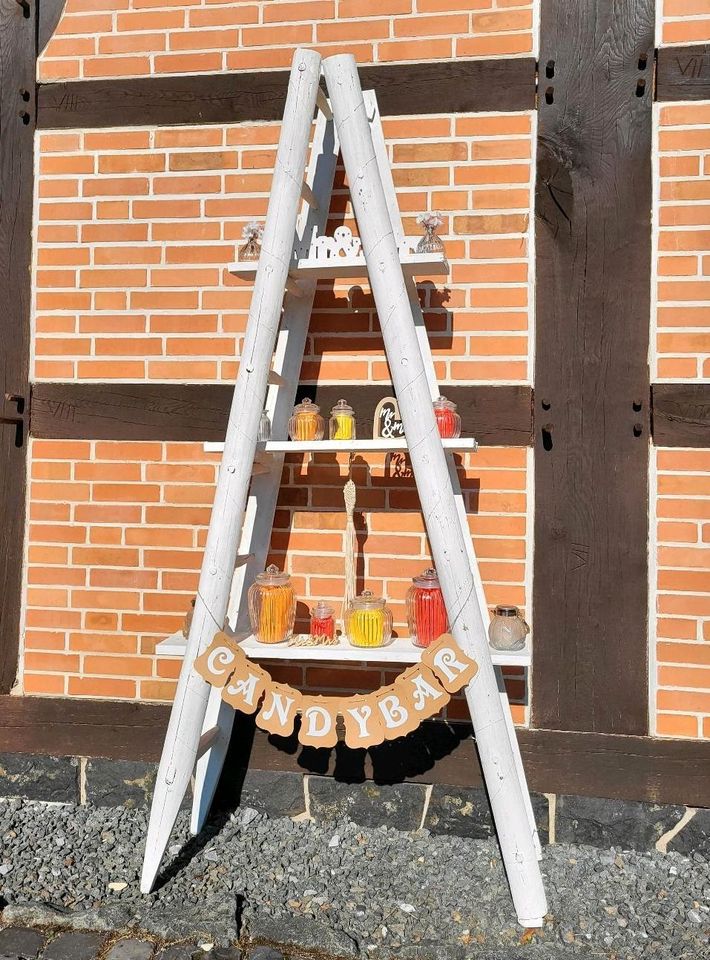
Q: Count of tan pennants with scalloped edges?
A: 8